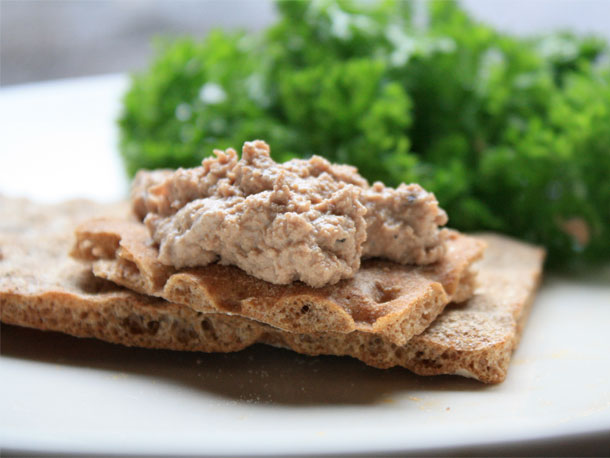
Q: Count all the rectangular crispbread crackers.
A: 2